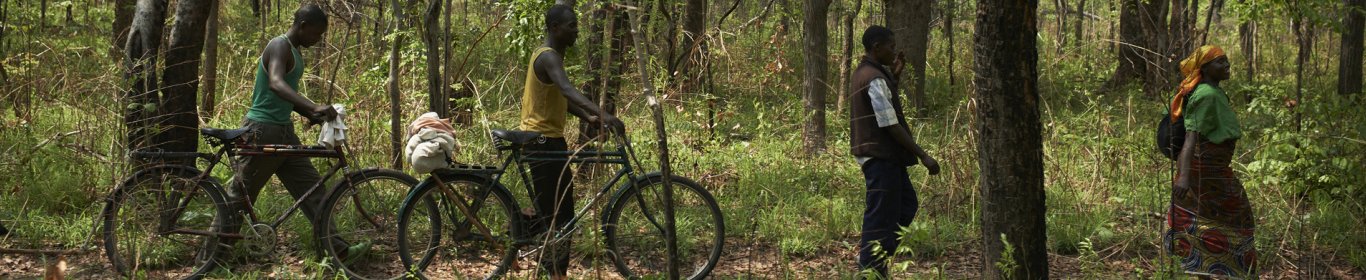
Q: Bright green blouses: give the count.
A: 1